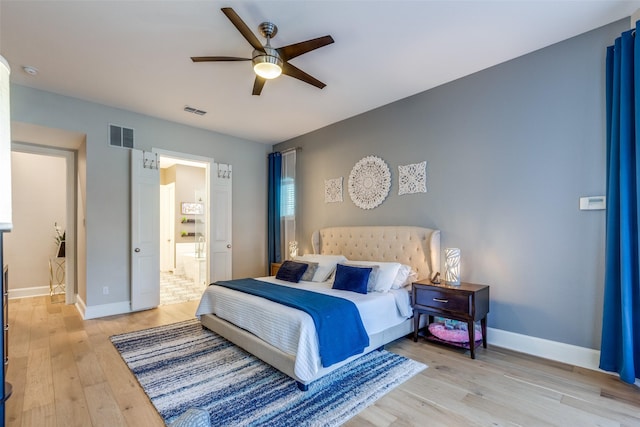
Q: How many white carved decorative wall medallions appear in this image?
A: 3